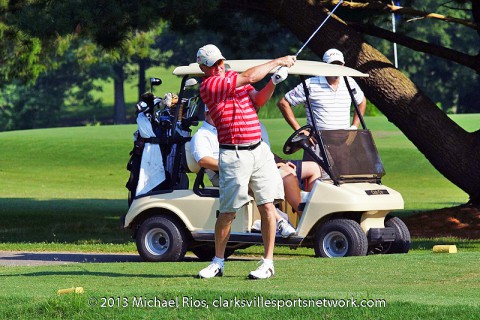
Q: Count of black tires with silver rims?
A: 2